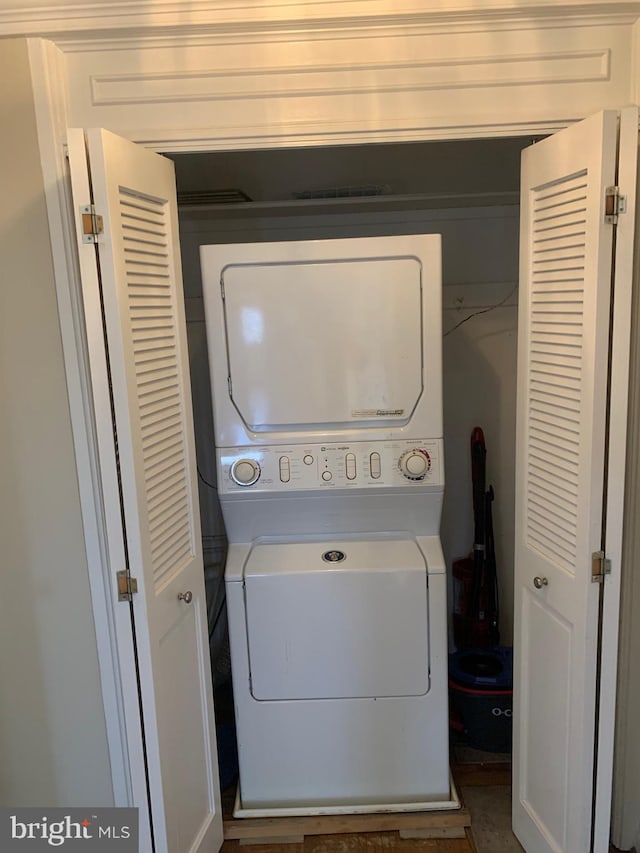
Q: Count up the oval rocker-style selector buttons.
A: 3